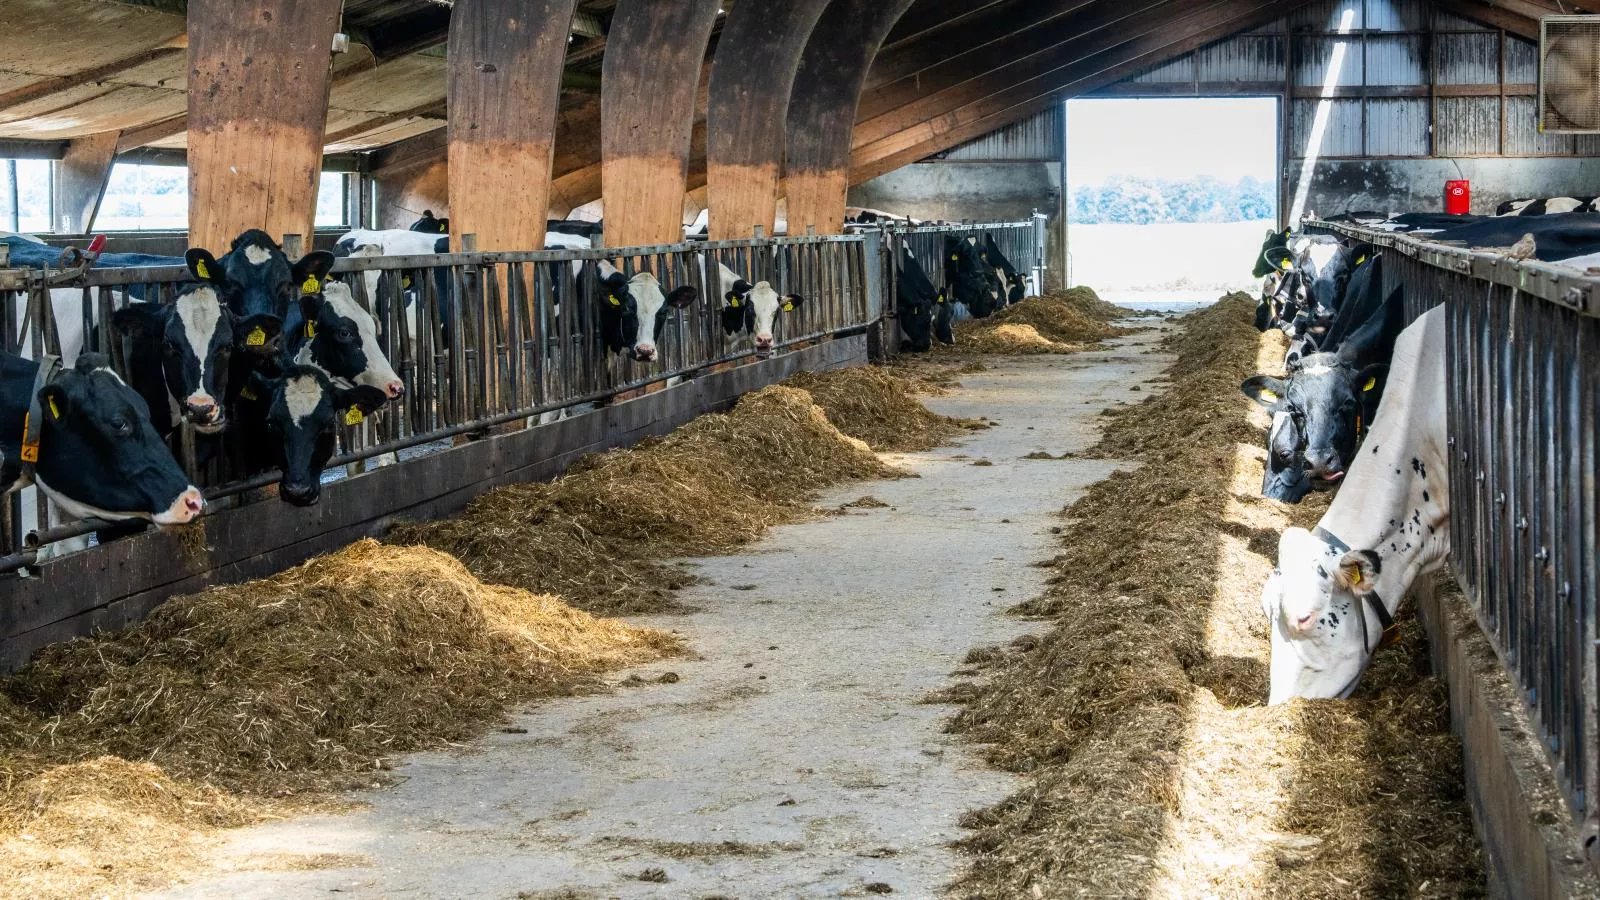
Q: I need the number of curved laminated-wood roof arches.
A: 5